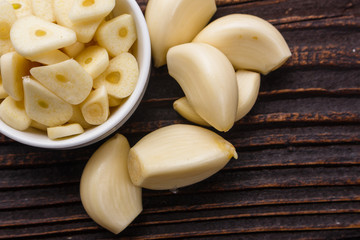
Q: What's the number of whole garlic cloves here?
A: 6